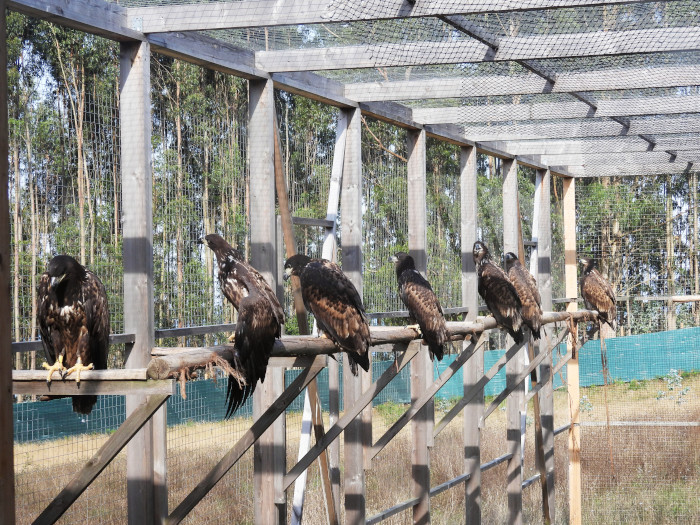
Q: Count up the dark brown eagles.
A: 7